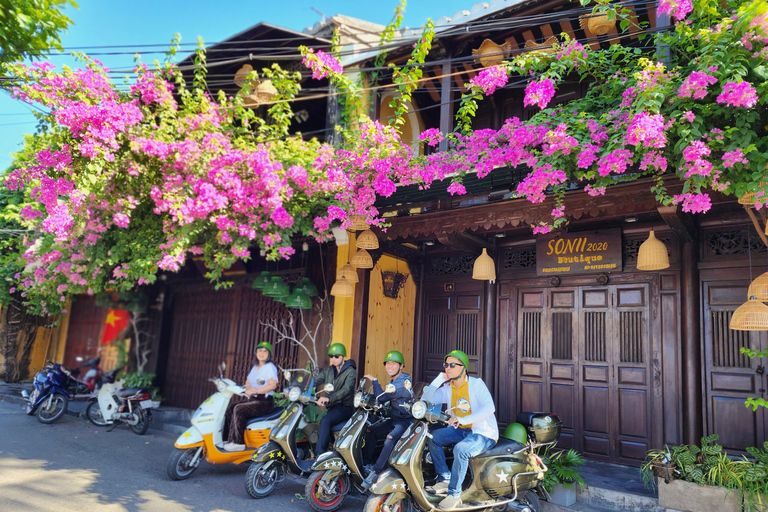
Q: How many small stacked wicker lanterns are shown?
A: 5